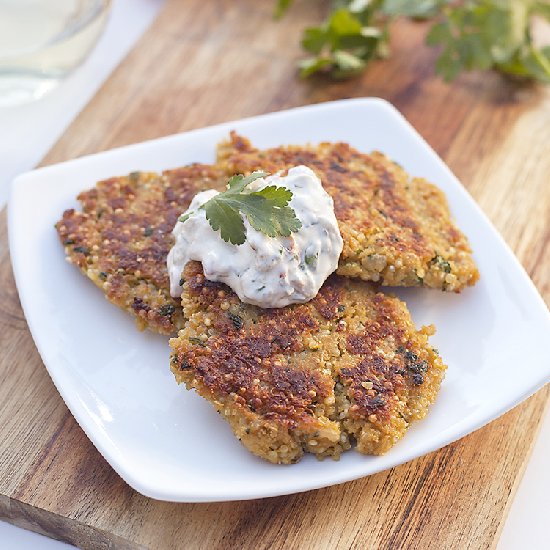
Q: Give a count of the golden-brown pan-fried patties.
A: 3